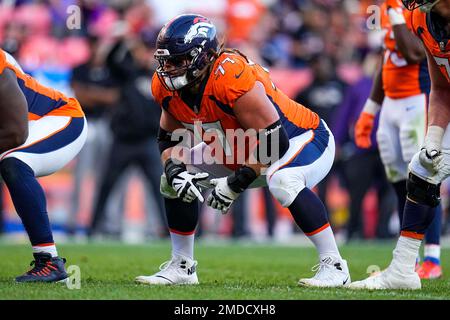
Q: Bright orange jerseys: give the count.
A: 4